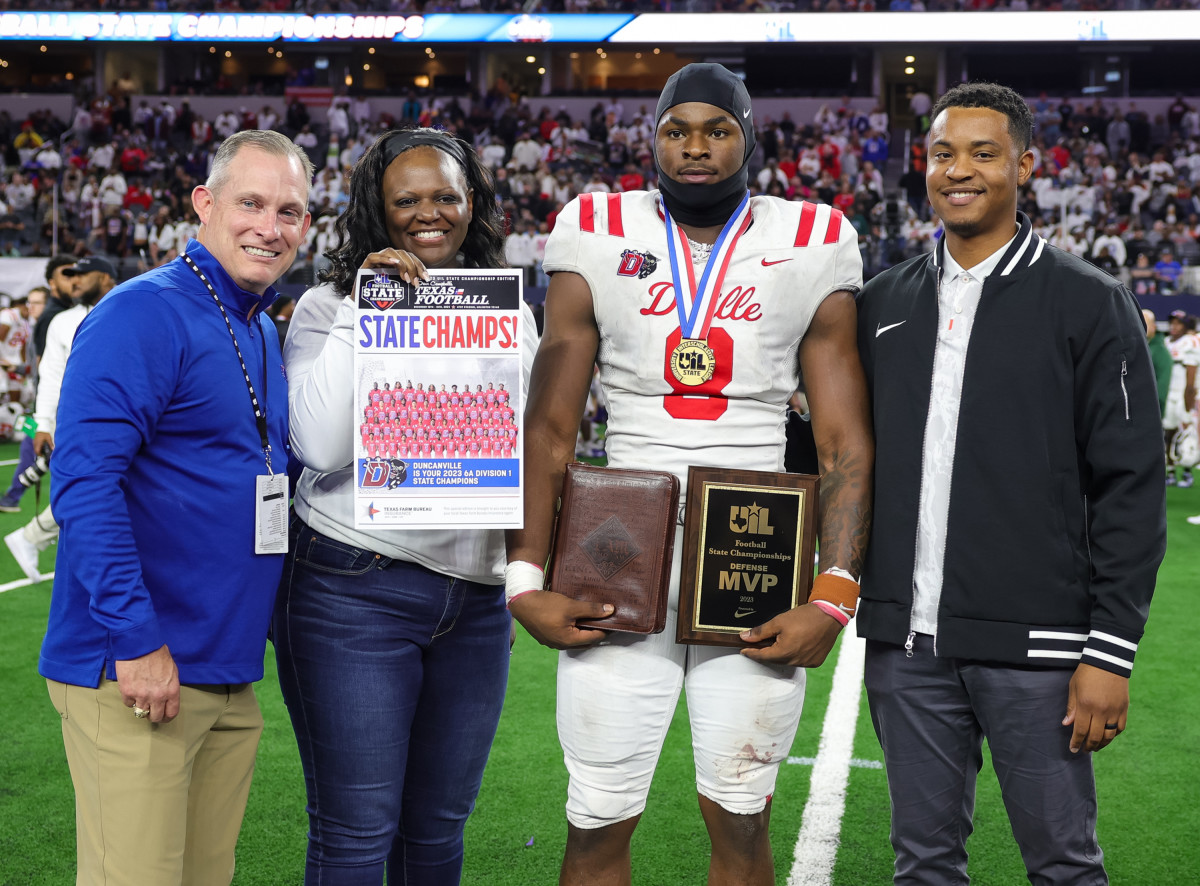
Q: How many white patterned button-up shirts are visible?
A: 1